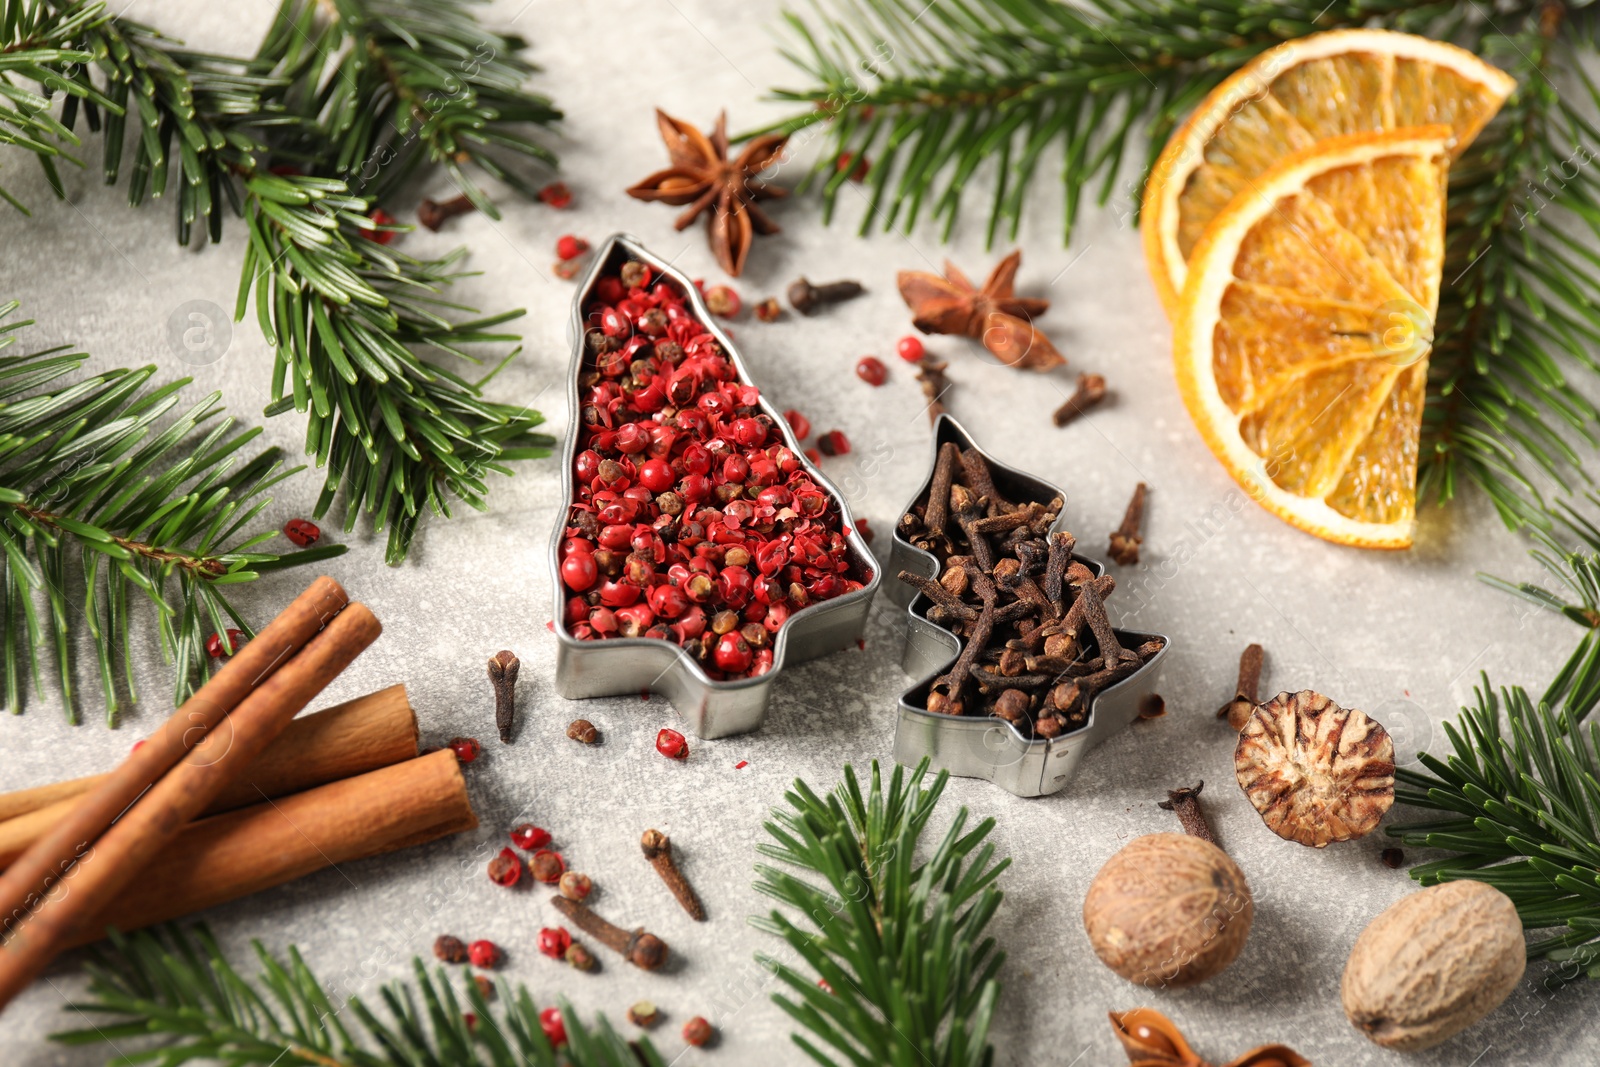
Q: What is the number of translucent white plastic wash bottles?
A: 0